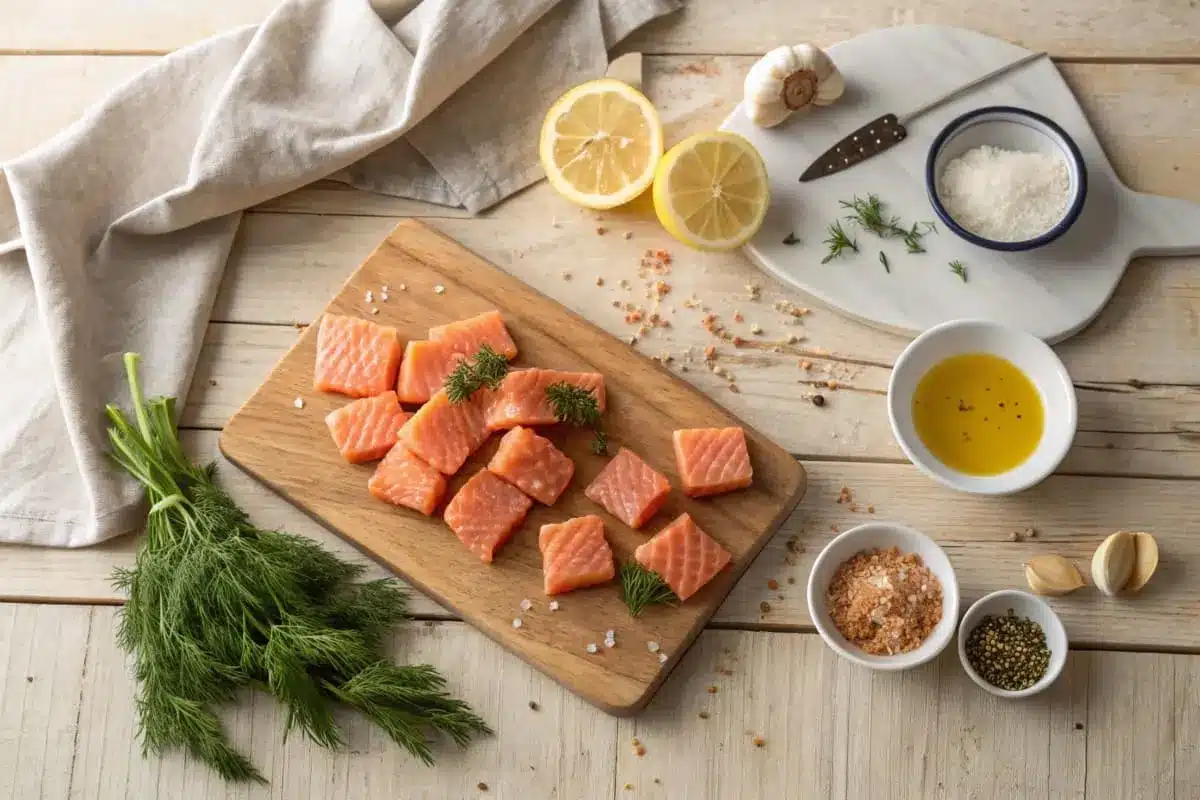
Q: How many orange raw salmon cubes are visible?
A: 13